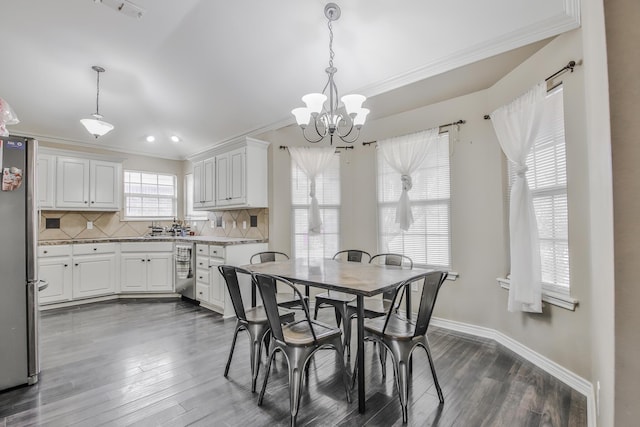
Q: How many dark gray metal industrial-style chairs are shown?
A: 6